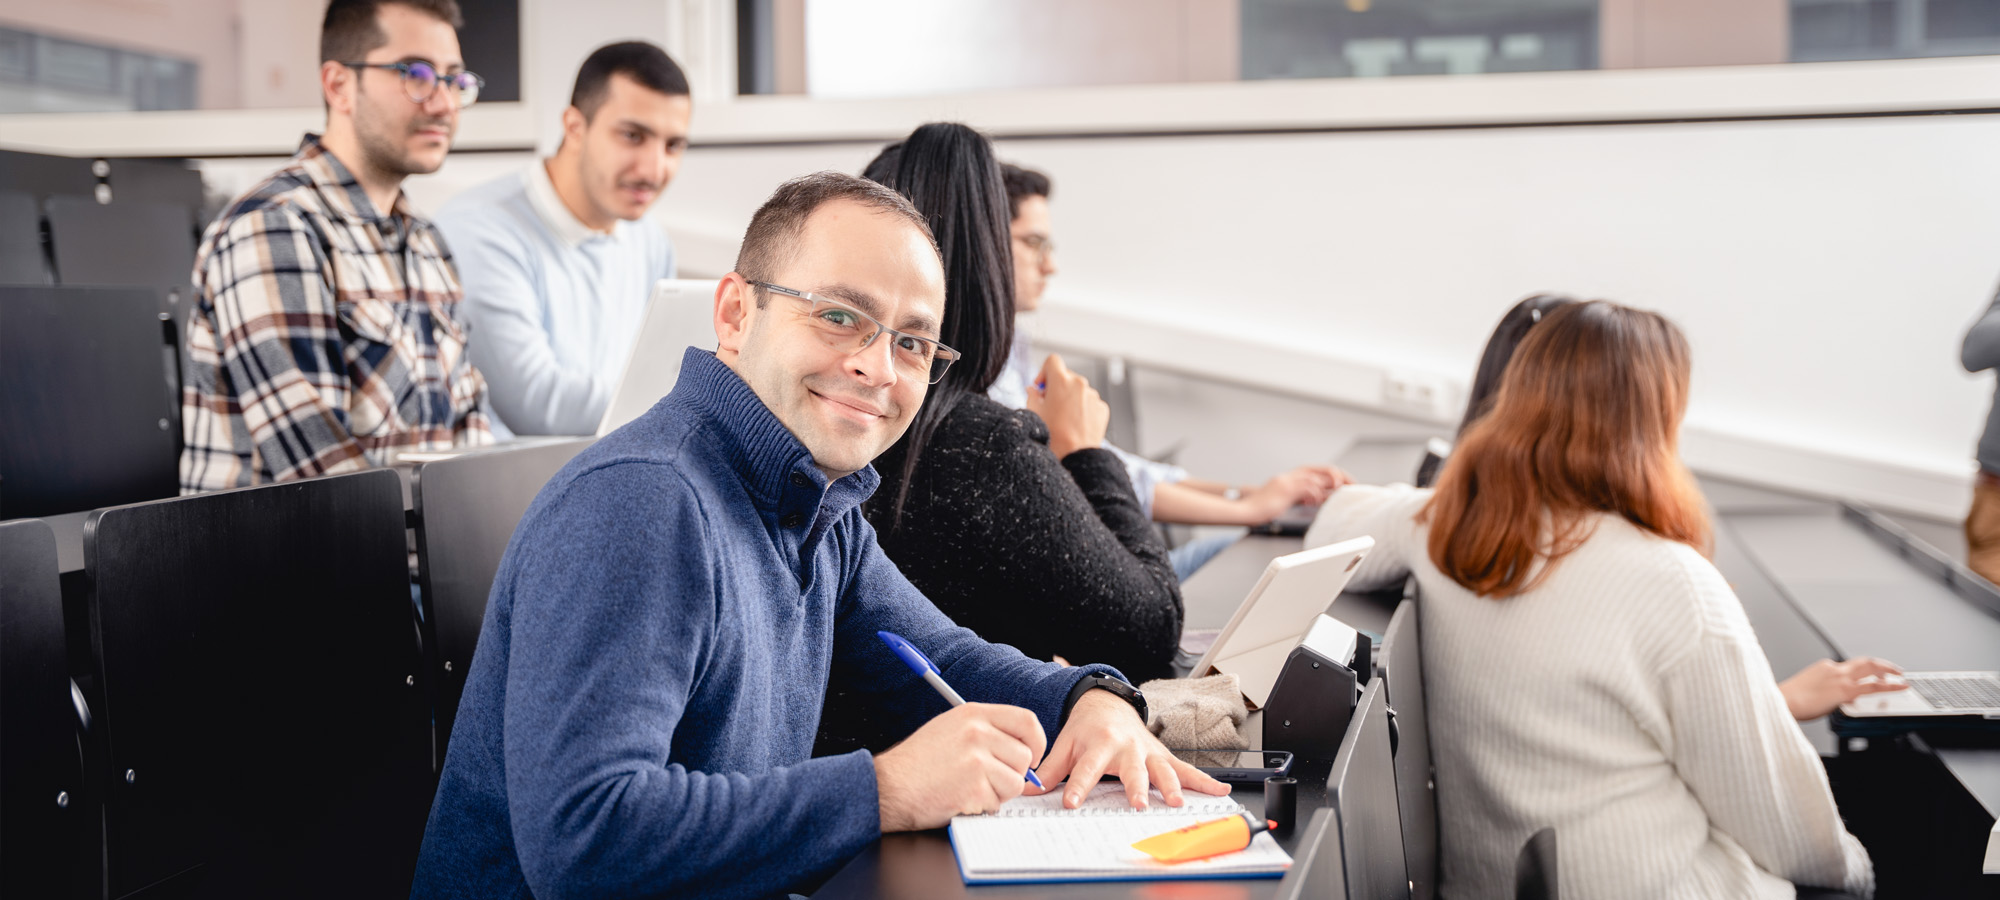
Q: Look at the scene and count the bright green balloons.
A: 0